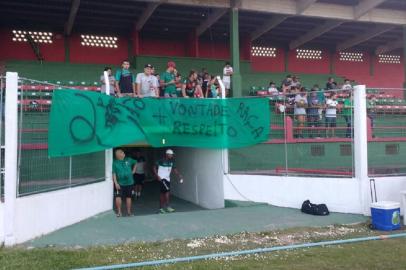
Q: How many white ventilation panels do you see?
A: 6